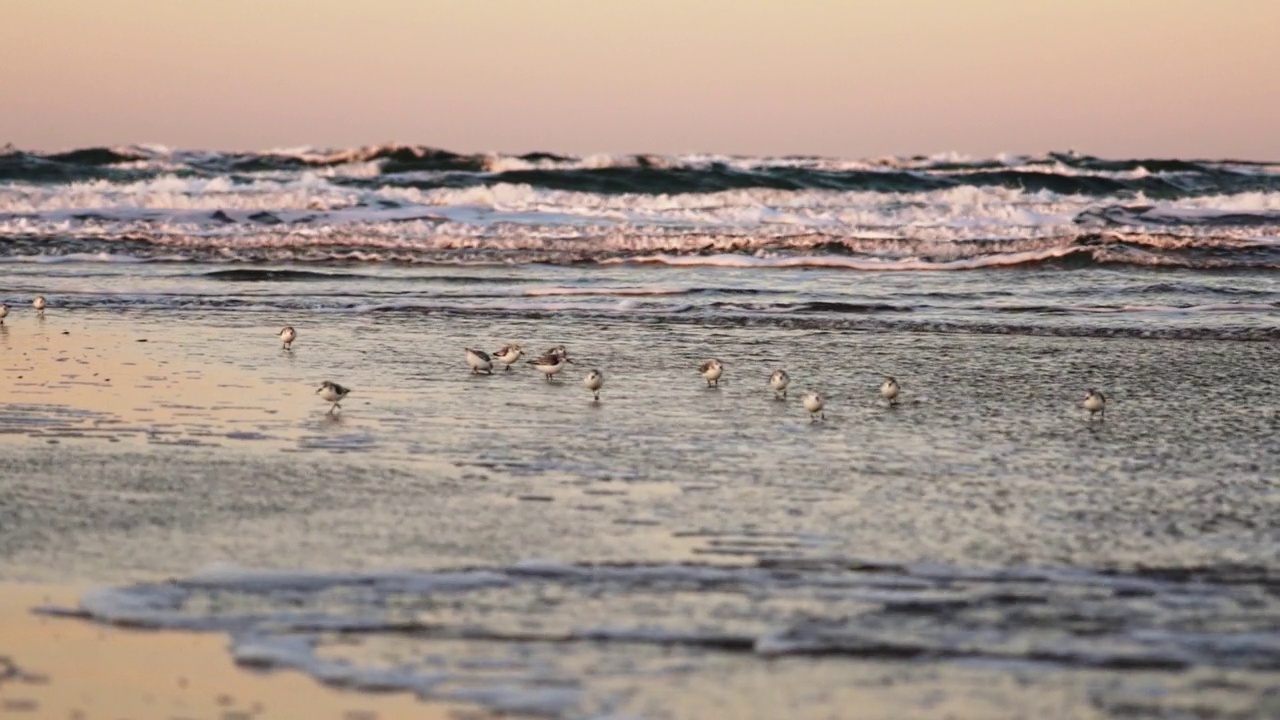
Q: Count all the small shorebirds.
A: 14